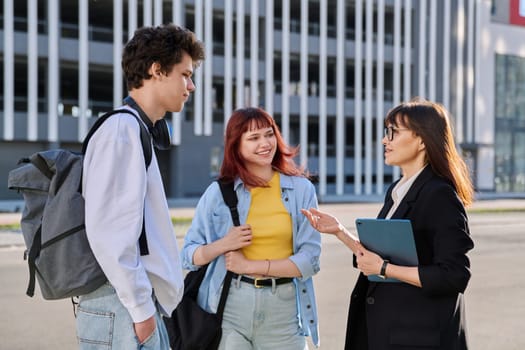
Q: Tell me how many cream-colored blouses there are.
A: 1